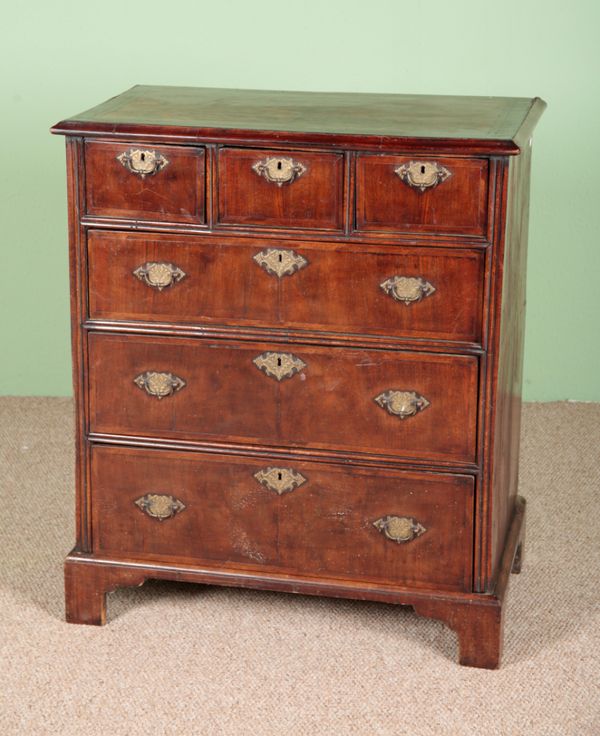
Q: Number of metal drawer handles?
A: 9